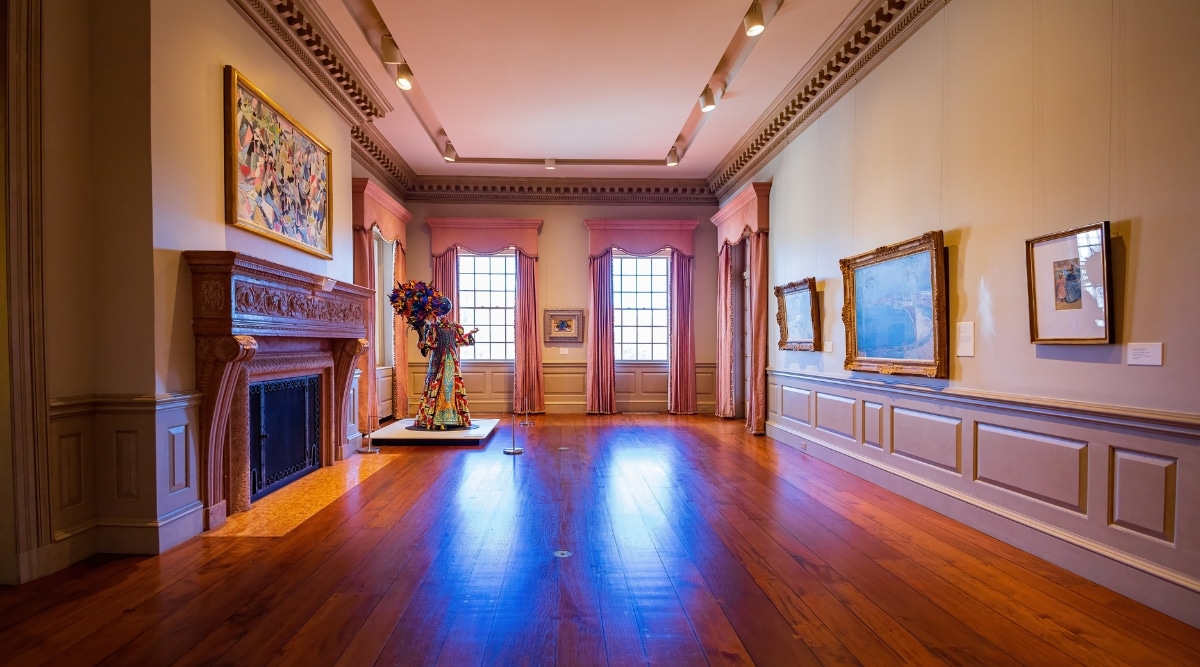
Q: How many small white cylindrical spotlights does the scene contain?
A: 7